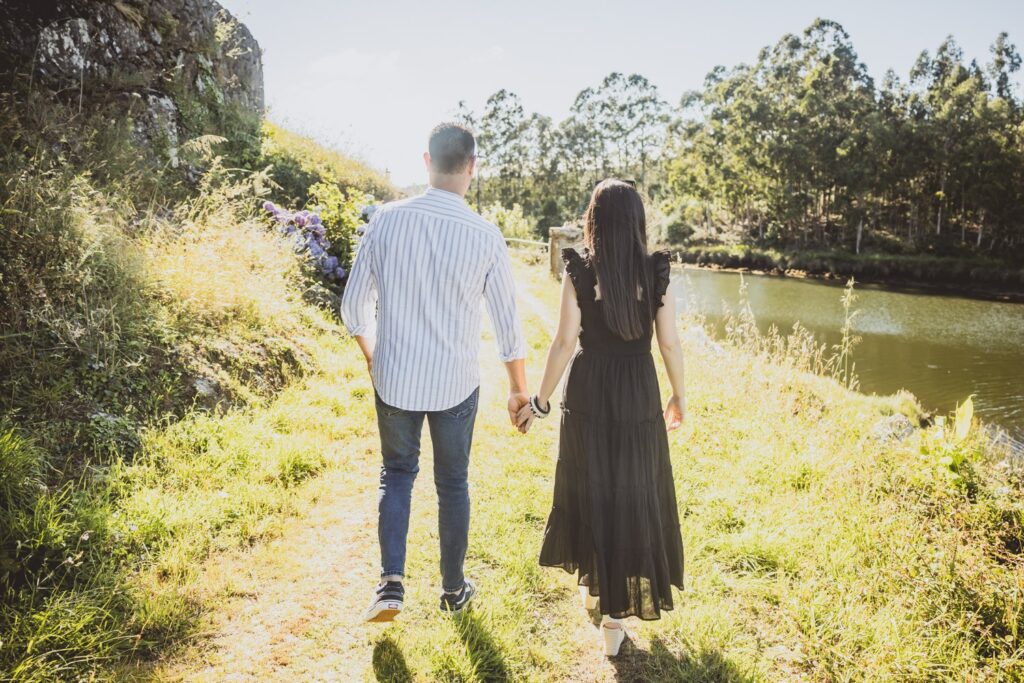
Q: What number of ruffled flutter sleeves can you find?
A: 2